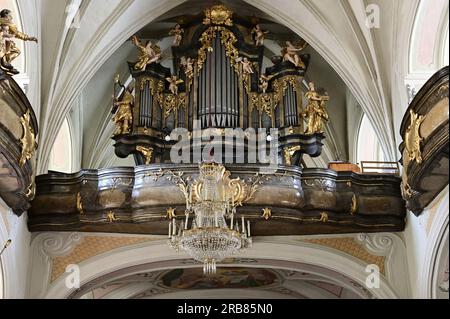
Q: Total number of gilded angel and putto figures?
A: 11